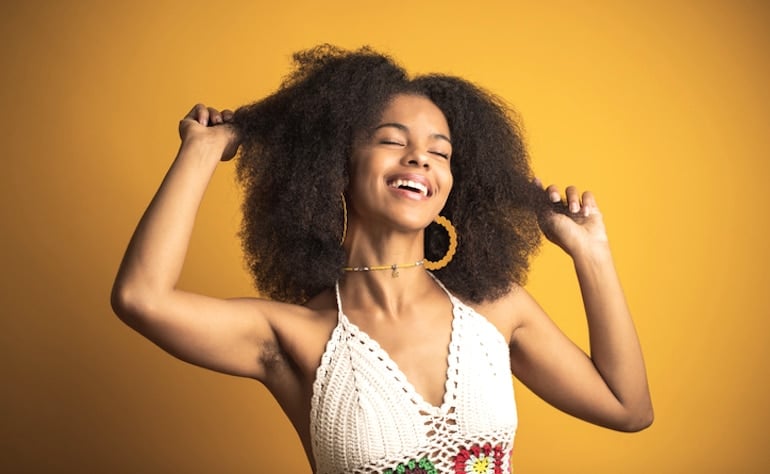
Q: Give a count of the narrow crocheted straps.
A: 2